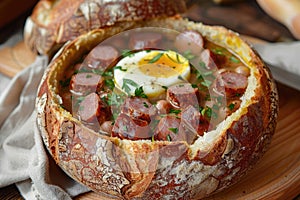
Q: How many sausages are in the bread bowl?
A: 12